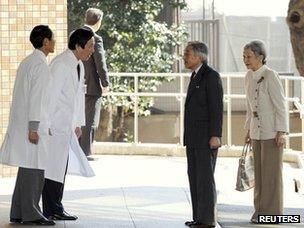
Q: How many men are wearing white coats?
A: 2